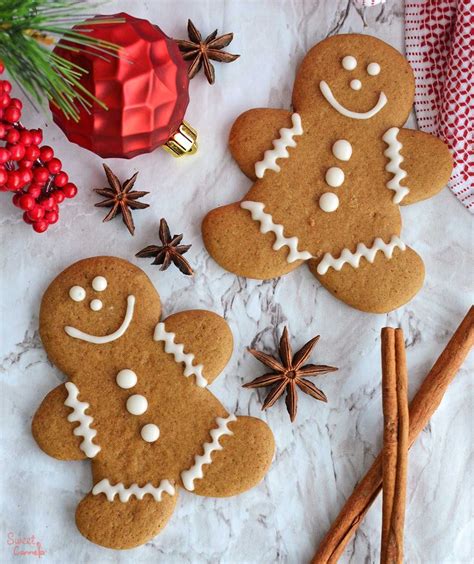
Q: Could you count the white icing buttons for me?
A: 6